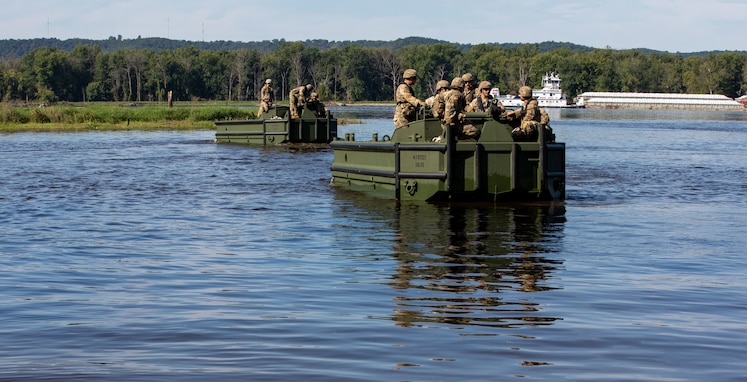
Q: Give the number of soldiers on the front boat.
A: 6